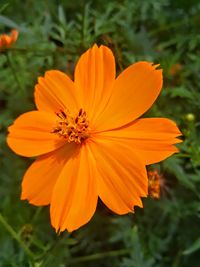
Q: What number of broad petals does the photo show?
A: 8